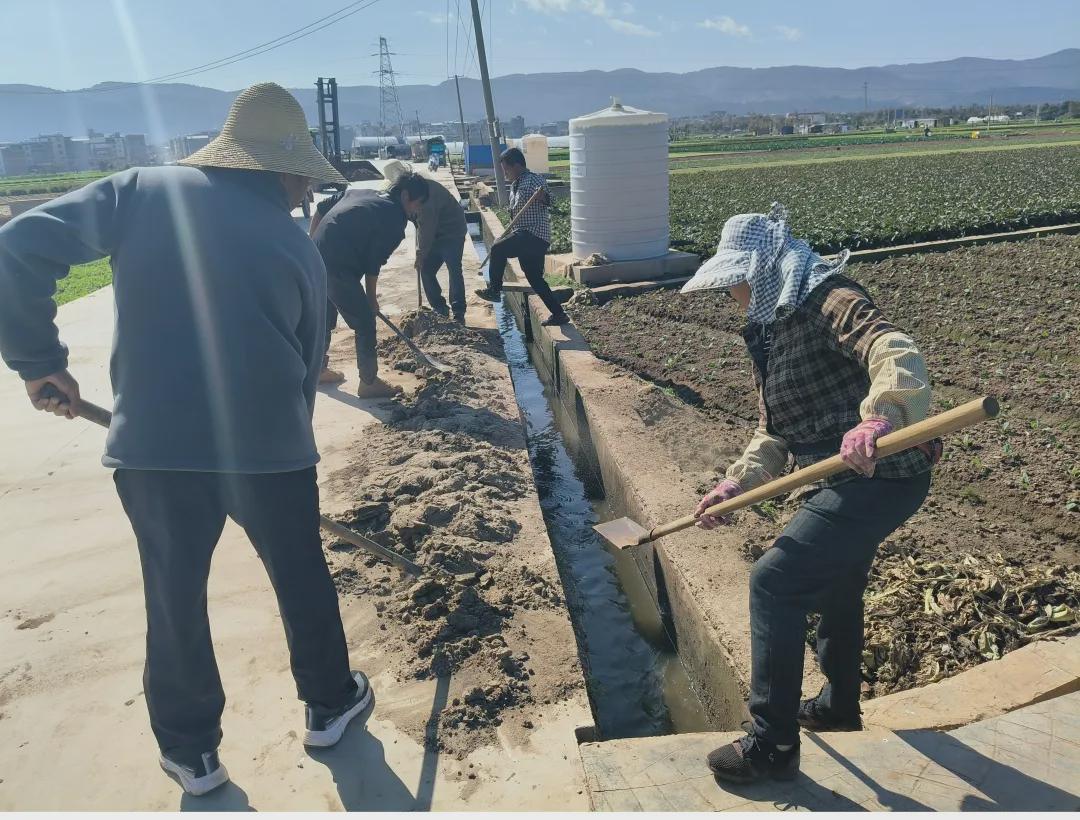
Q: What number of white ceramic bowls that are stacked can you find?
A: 0